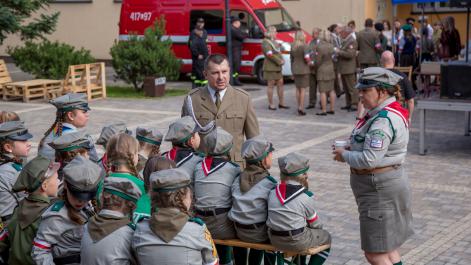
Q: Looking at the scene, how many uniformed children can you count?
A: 13